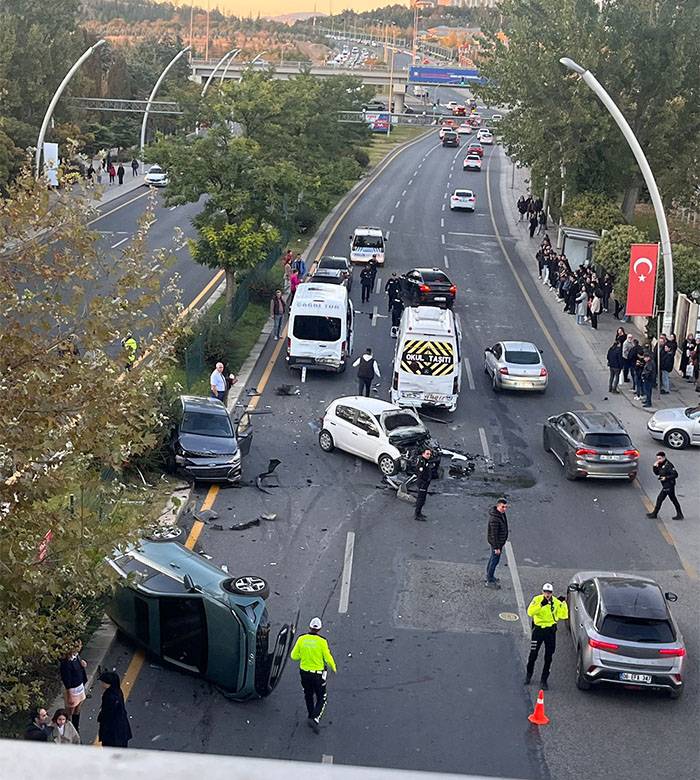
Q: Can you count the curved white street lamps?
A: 6